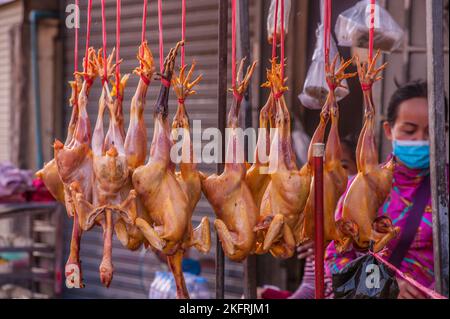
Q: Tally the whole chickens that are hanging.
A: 12